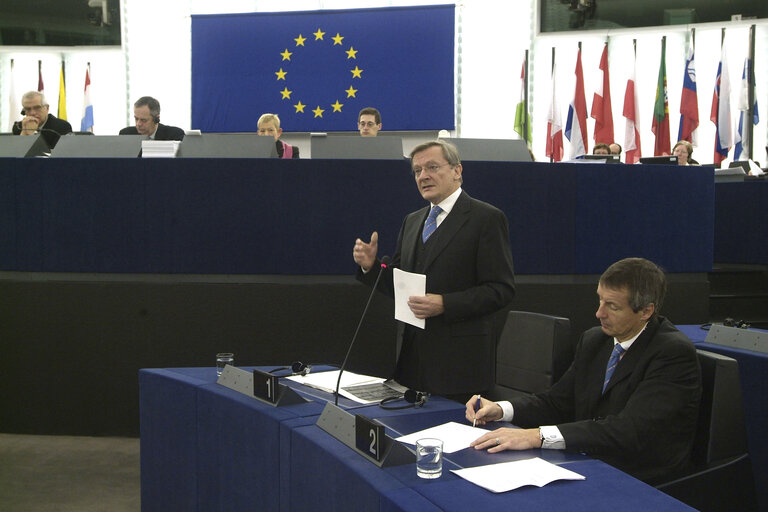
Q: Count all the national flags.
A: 13